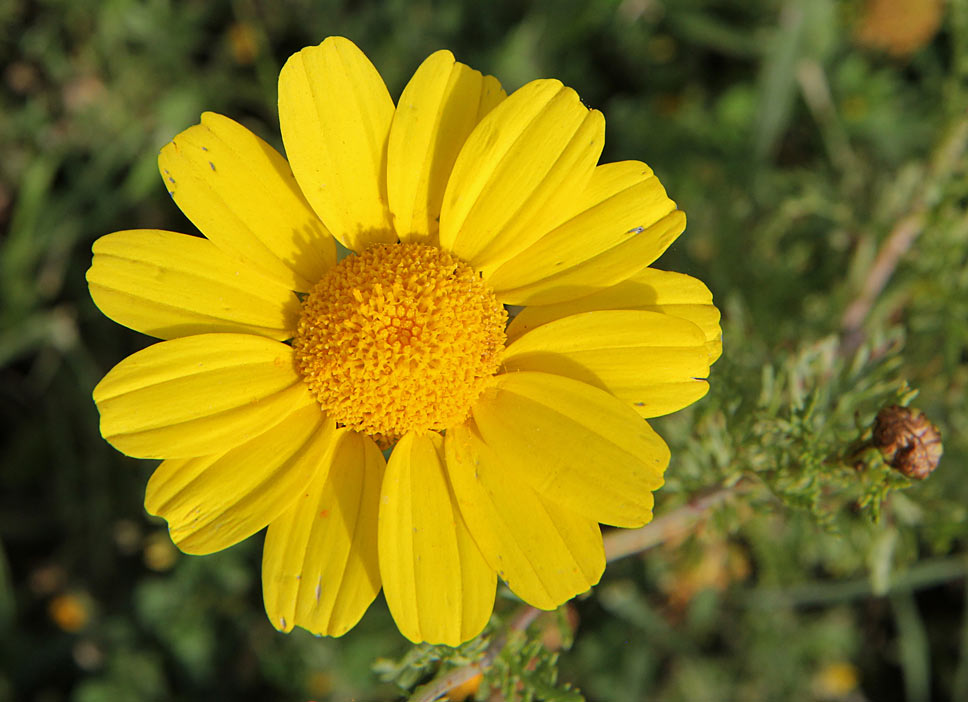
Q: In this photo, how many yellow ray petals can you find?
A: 14